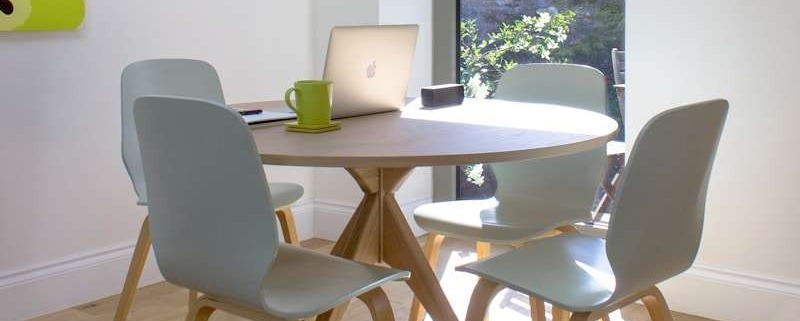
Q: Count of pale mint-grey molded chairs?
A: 4